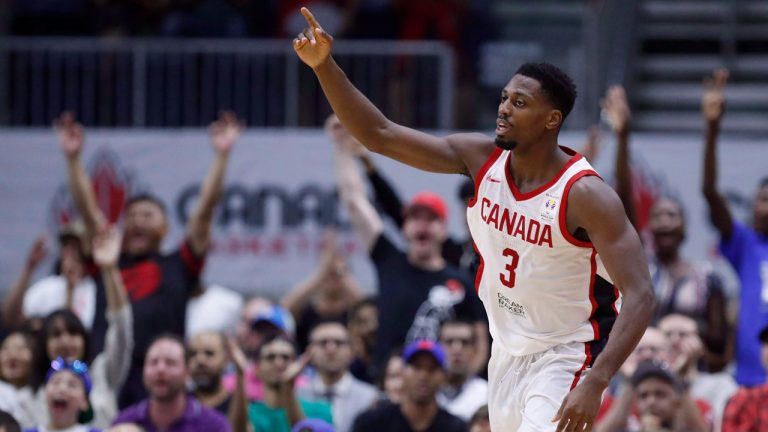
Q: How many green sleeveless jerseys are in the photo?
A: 0